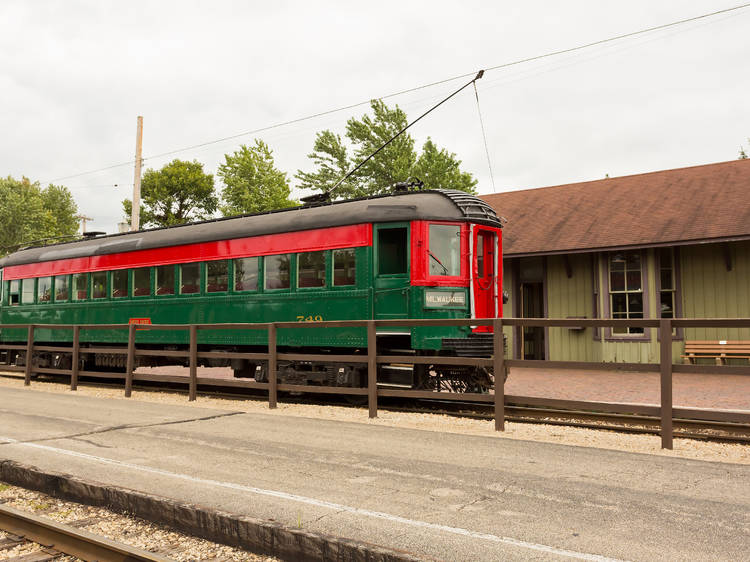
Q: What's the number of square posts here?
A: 8